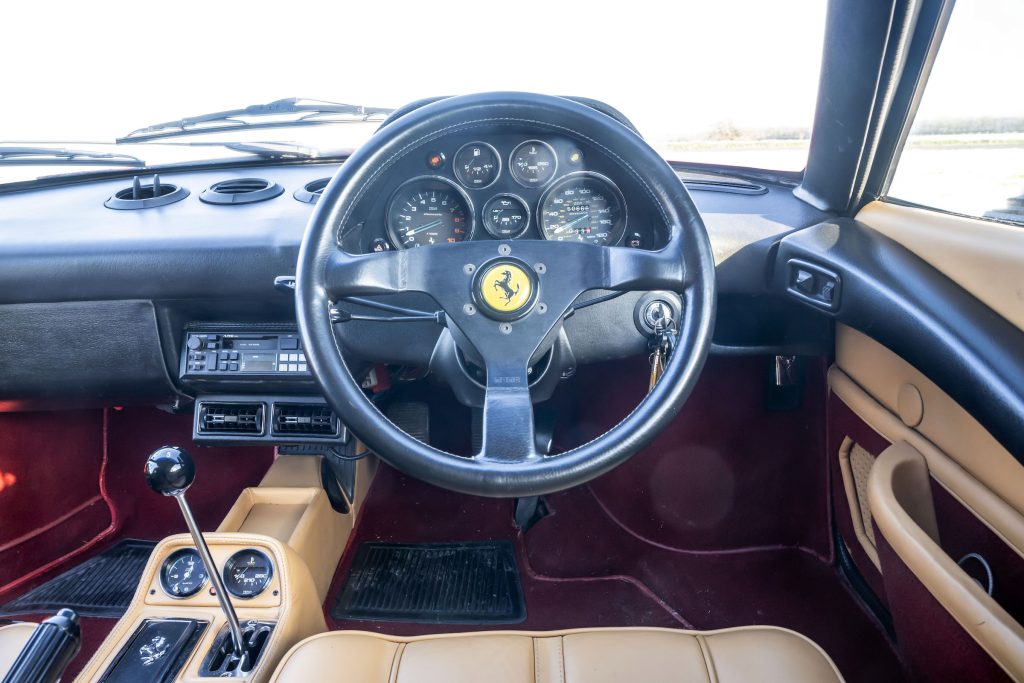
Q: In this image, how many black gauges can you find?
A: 7